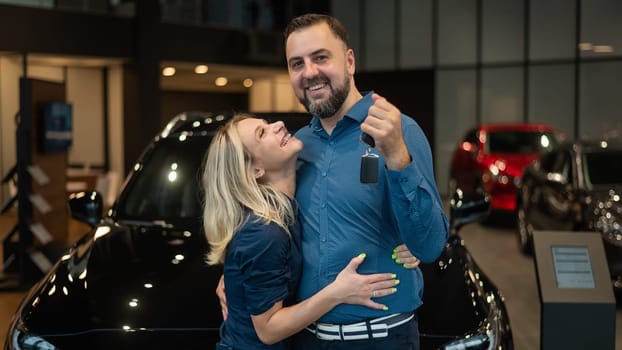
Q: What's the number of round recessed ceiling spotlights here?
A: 4